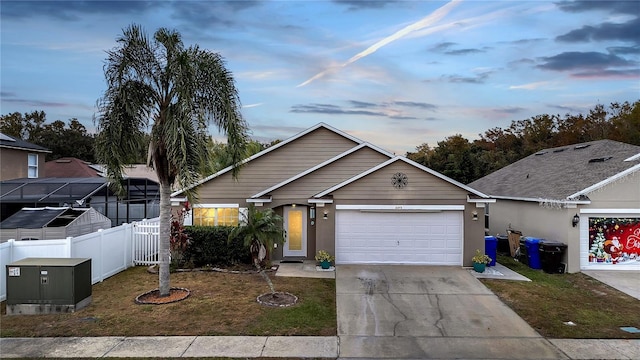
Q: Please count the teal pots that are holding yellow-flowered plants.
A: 2